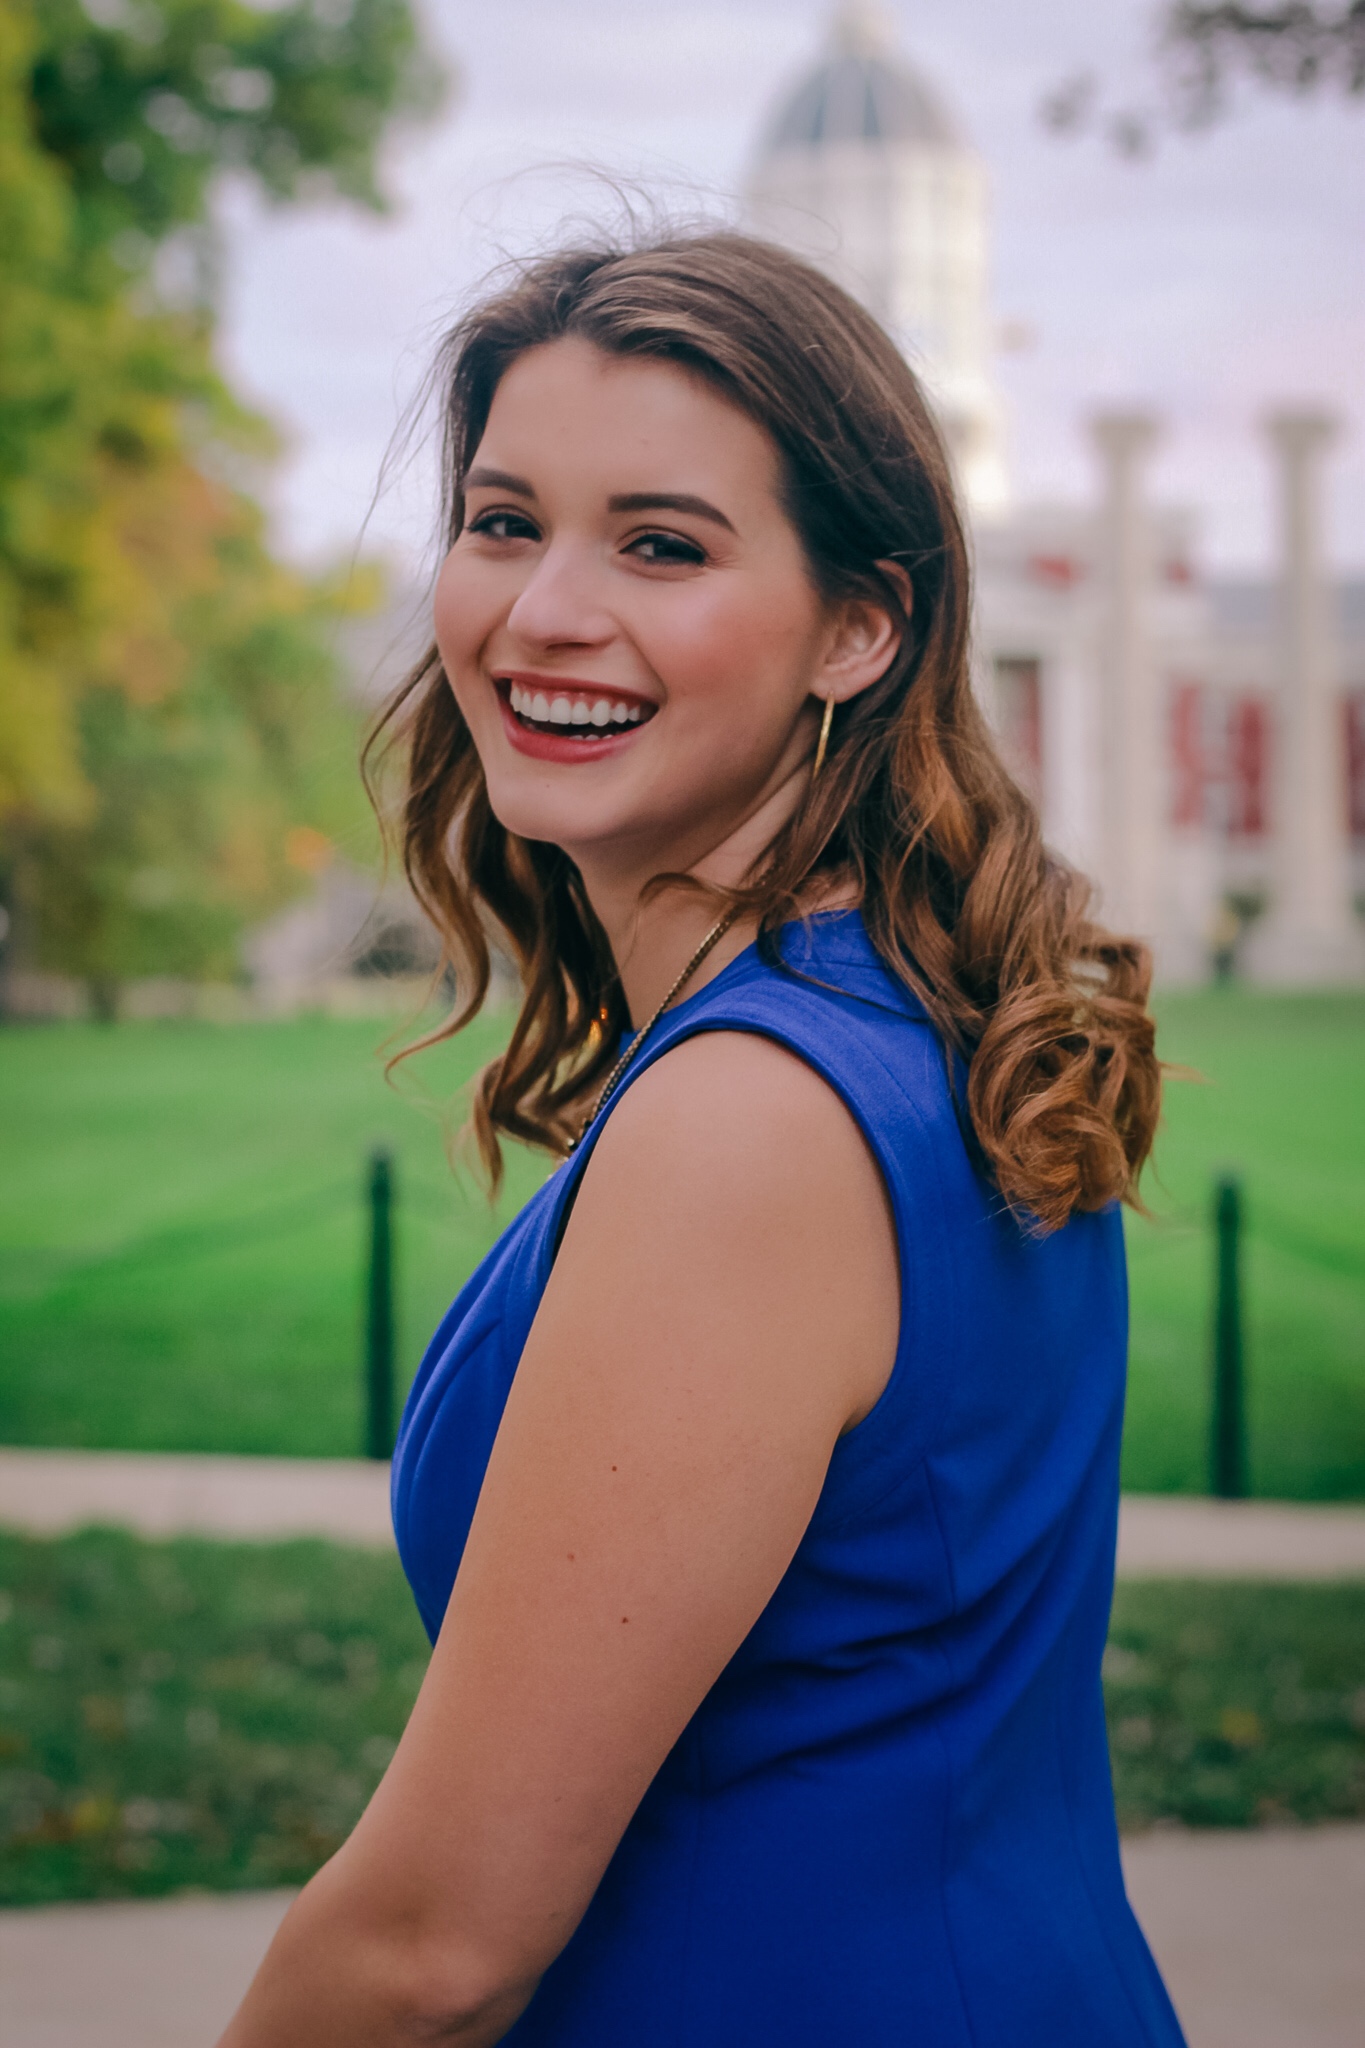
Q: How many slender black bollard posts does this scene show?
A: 2